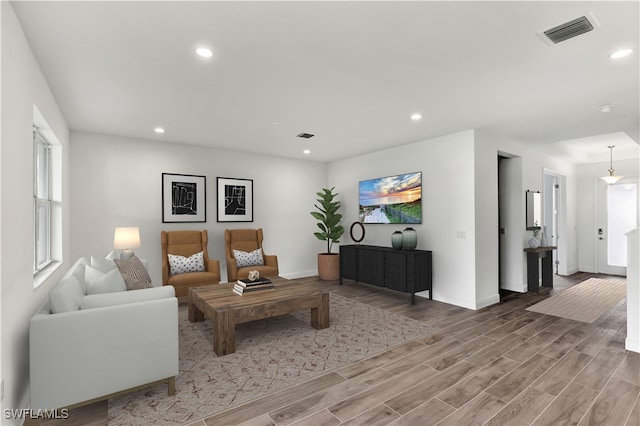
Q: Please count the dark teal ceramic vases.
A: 2